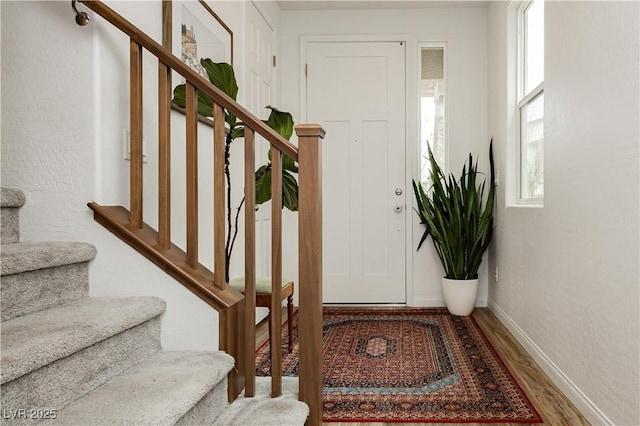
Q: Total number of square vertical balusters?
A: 6